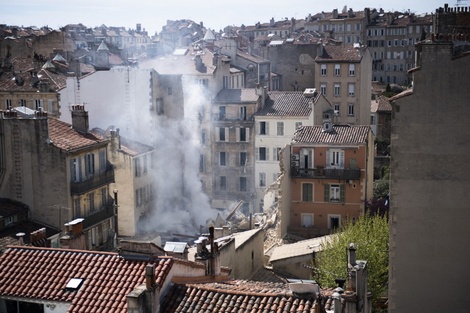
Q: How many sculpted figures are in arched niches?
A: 0